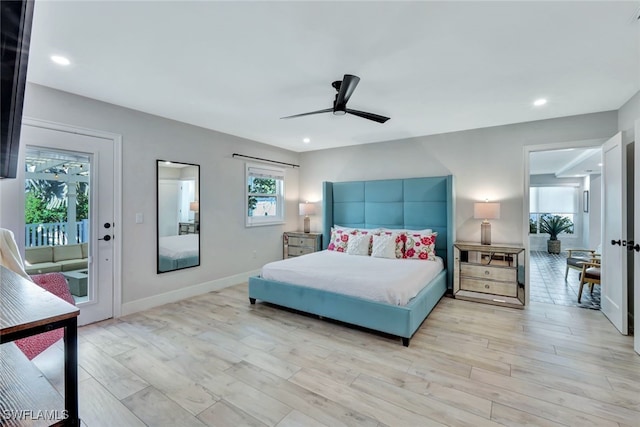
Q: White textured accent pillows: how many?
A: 2